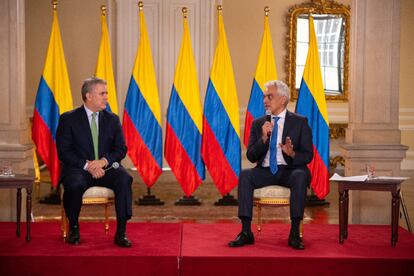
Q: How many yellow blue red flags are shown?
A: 7